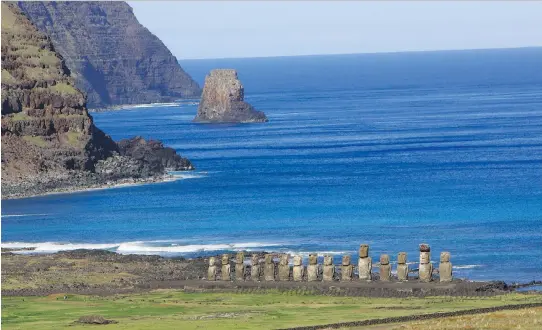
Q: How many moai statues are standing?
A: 15